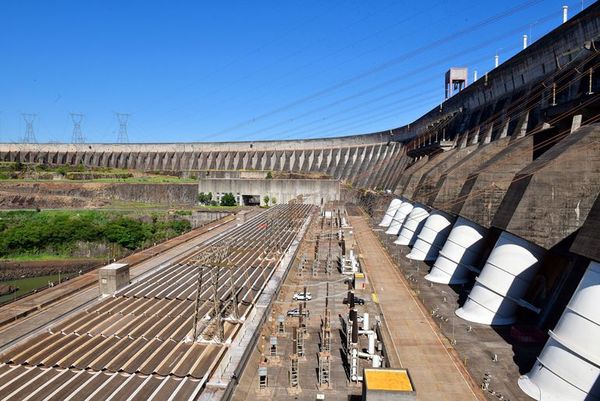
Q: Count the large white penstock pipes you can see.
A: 7